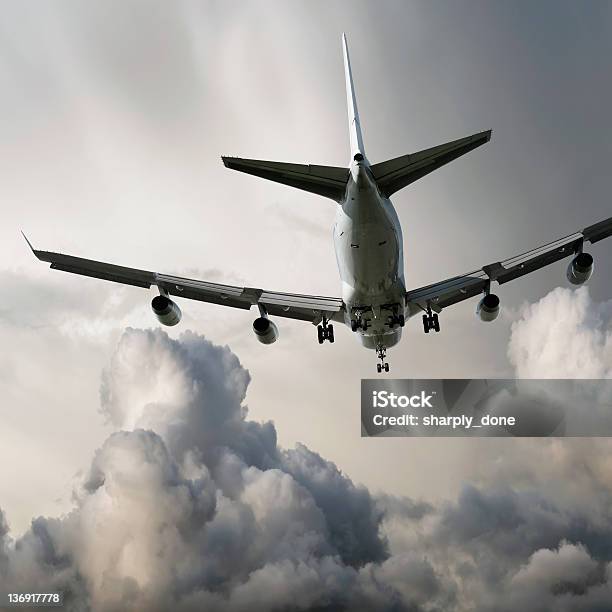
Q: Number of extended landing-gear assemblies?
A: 5